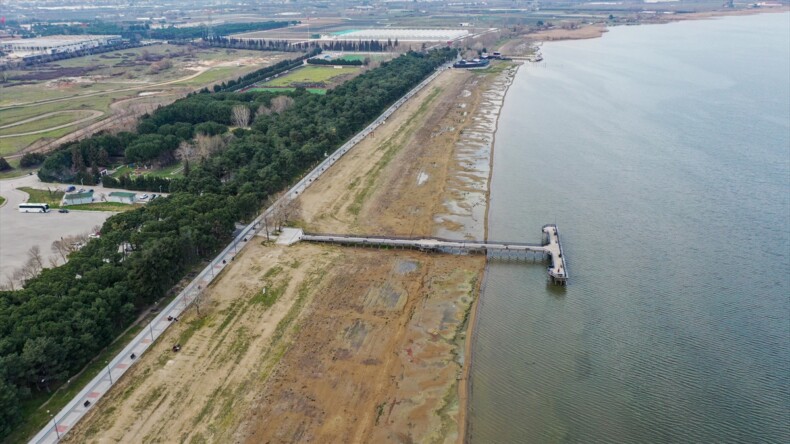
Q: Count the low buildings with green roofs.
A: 2